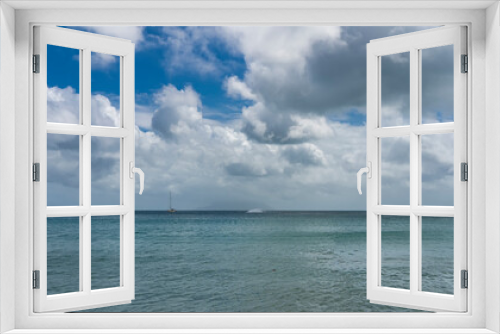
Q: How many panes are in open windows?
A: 12